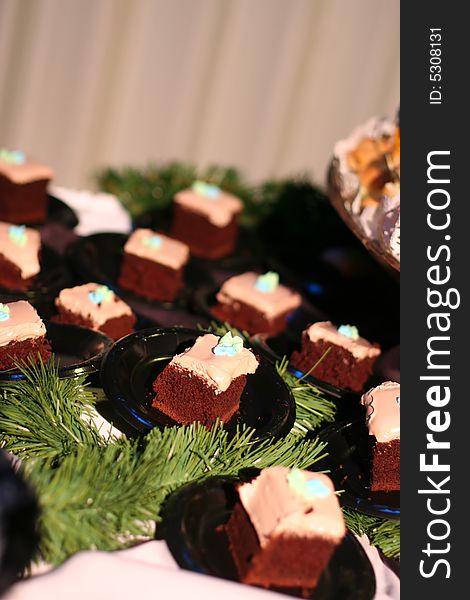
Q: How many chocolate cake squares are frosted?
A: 11